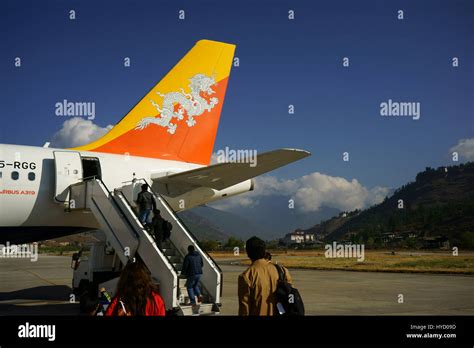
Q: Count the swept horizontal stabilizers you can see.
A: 1